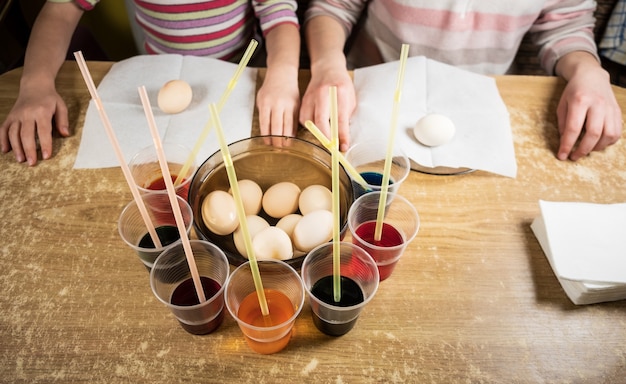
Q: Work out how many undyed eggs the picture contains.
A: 10